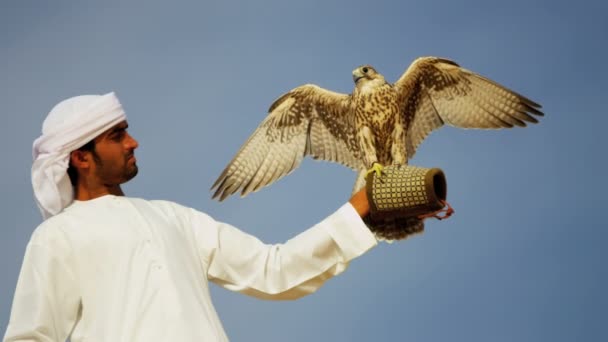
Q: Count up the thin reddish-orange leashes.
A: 1